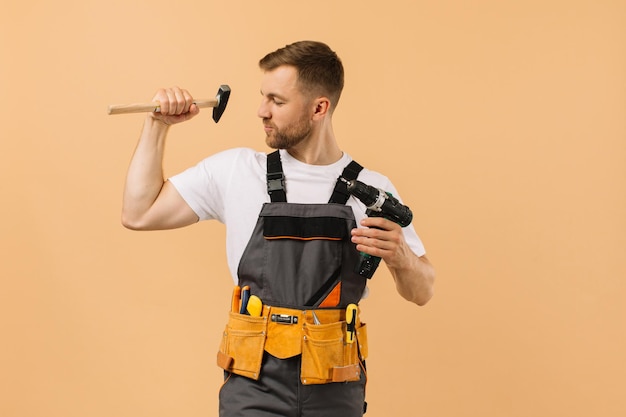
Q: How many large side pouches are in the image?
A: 2